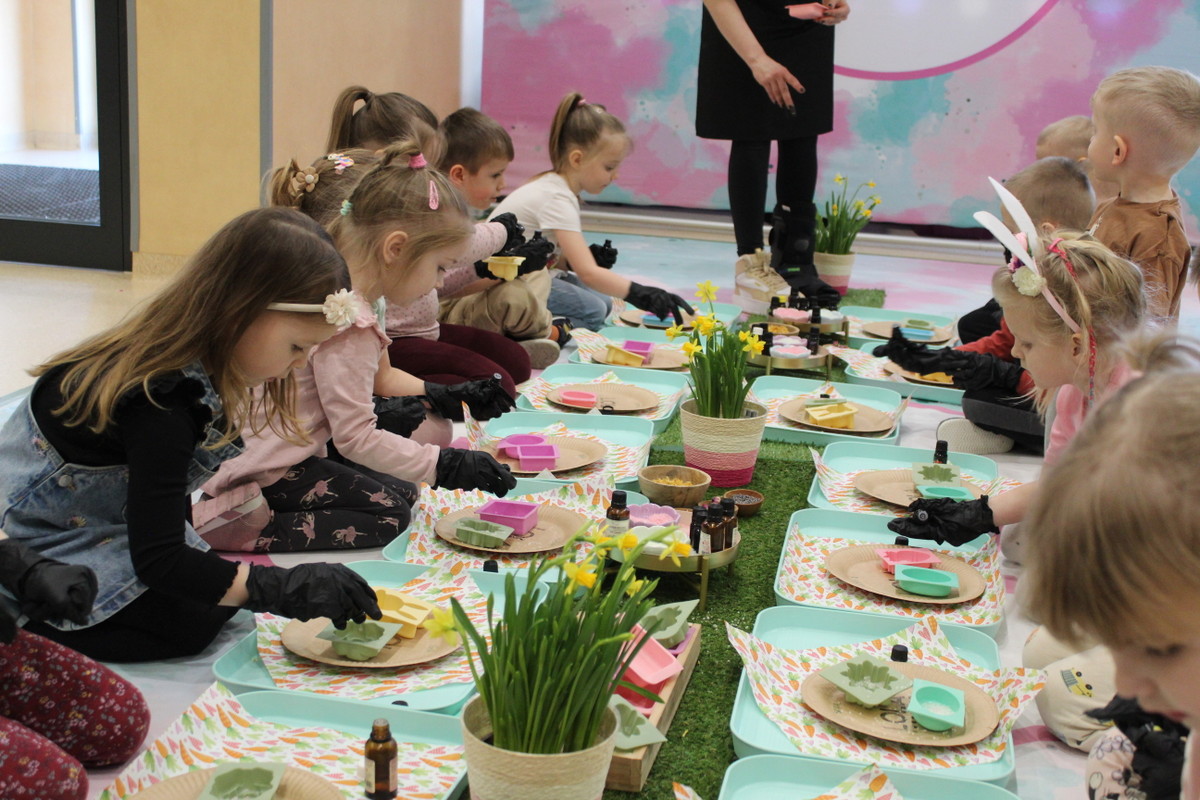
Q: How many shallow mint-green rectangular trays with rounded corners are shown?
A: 14